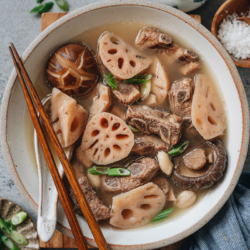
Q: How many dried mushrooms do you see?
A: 2